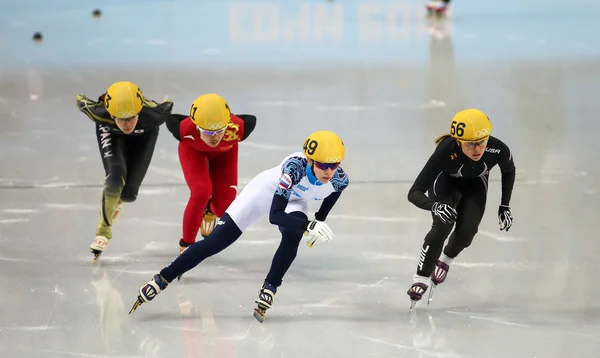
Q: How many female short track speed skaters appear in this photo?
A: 4